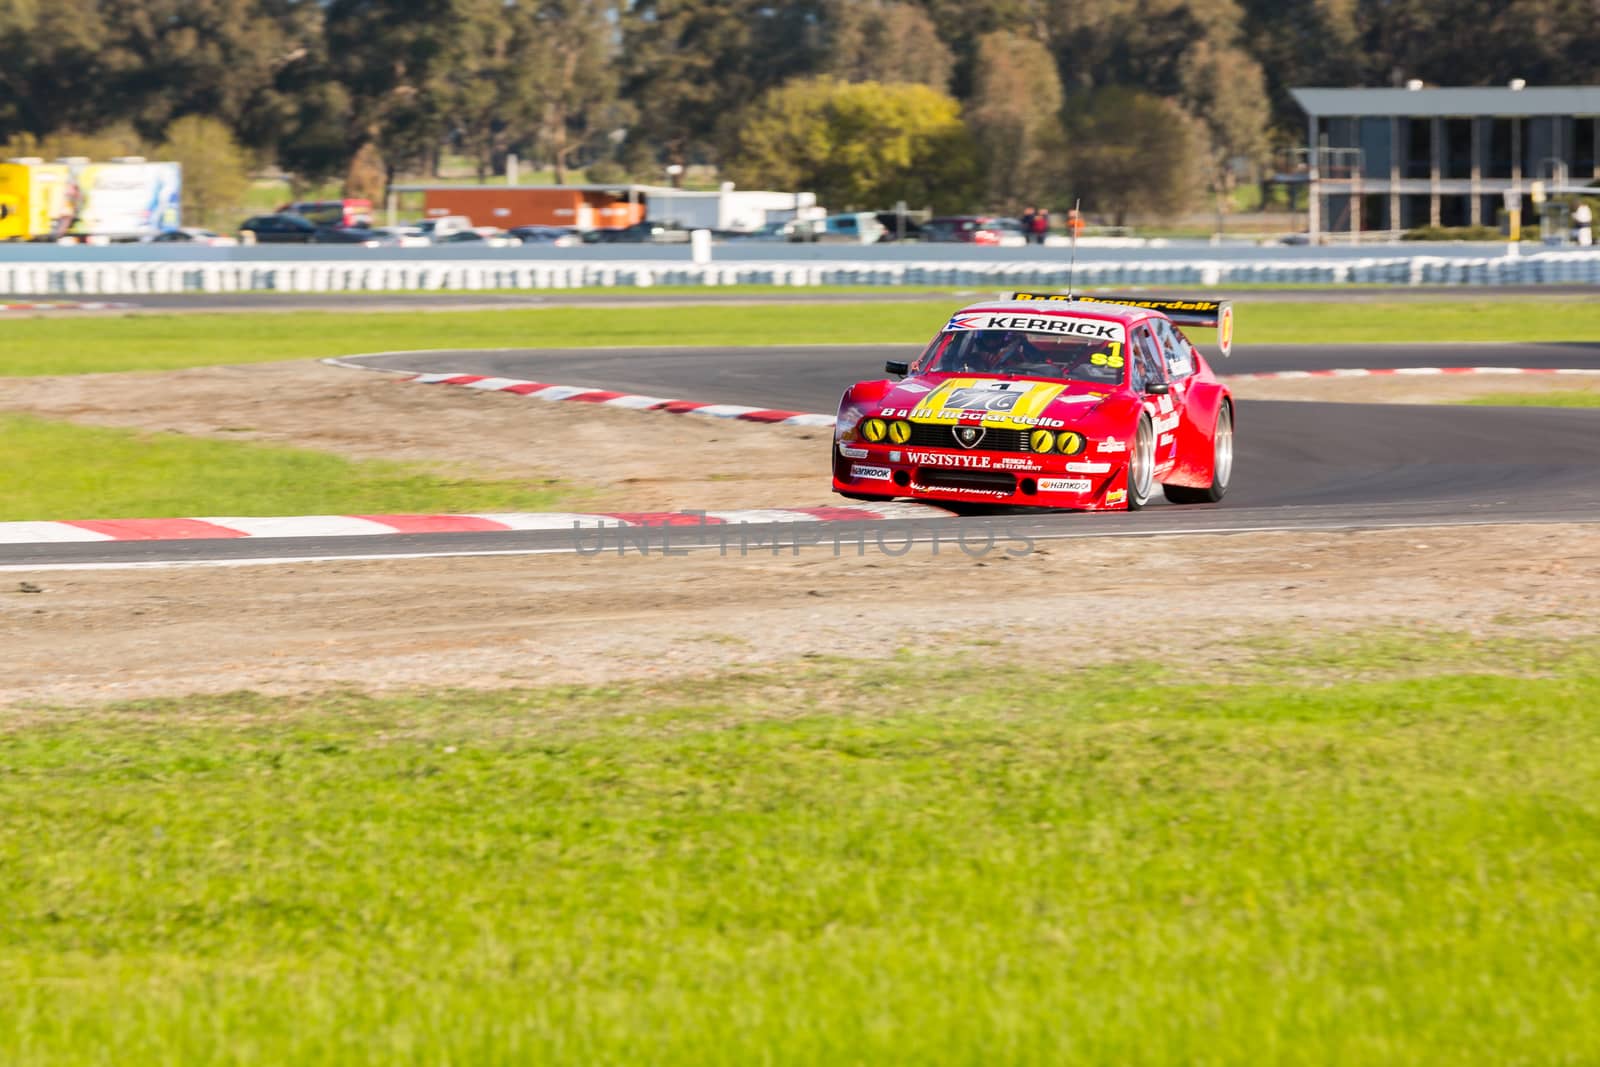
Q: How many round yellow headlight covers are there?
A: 4